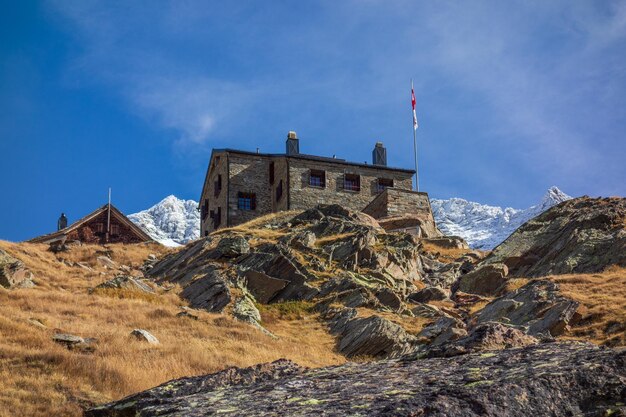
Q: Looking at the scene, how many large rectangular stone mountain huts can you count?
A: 1